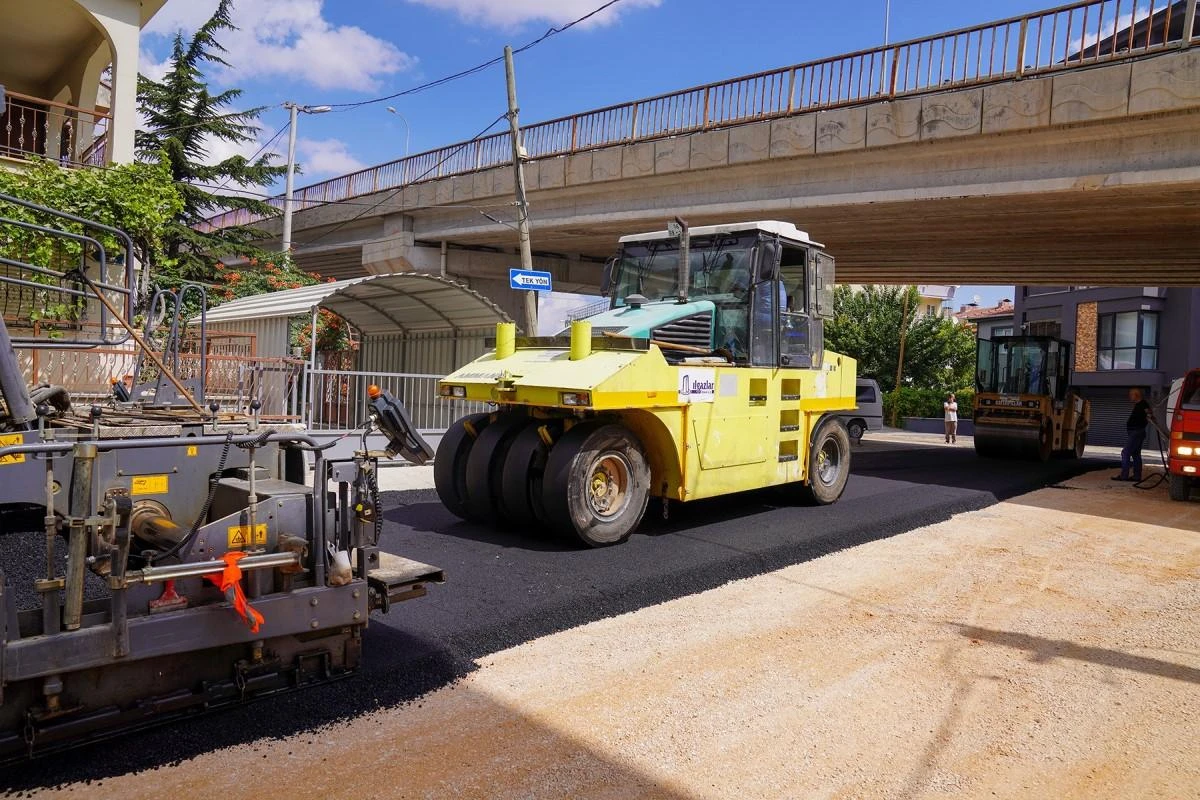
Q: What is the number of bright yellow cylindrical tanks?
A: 2